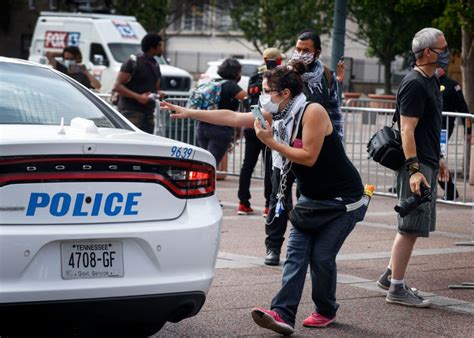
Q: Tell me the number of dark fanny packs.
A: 1